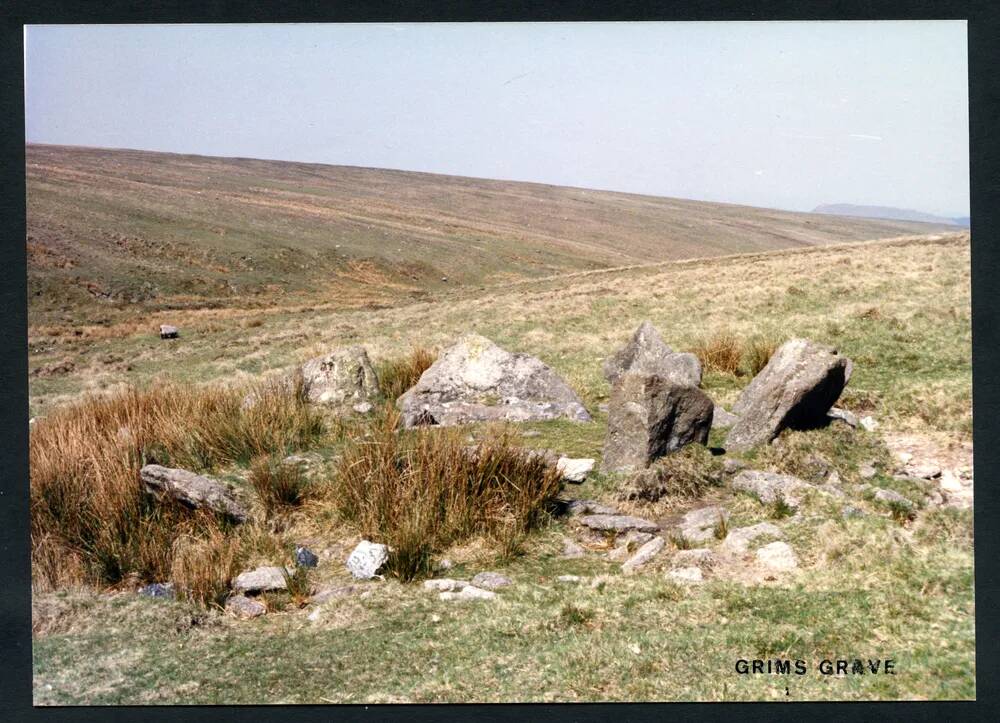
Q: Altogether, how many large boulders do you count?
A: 5